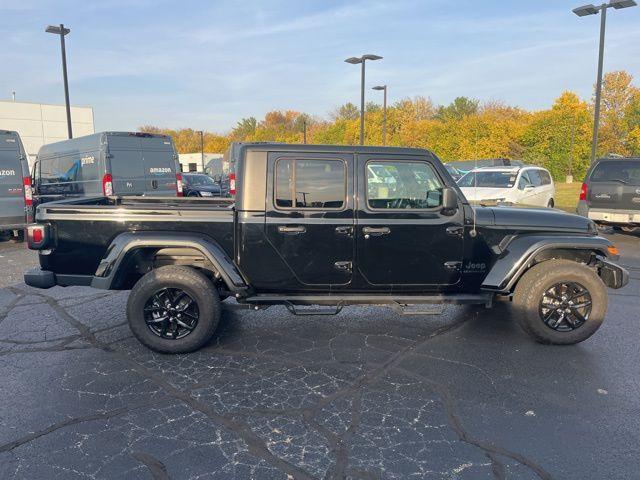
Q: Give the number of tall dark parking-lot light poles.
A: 4